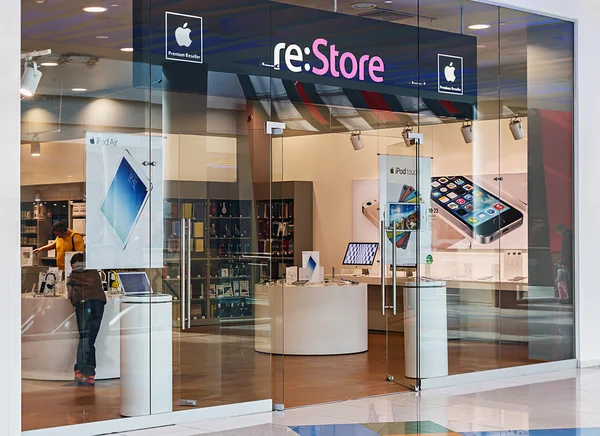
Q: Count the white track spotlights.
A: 6